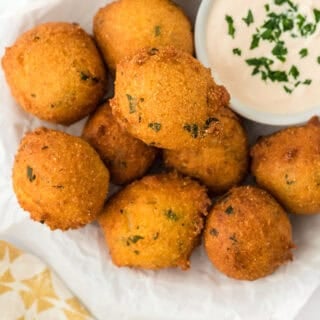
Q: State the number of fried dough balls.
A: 9